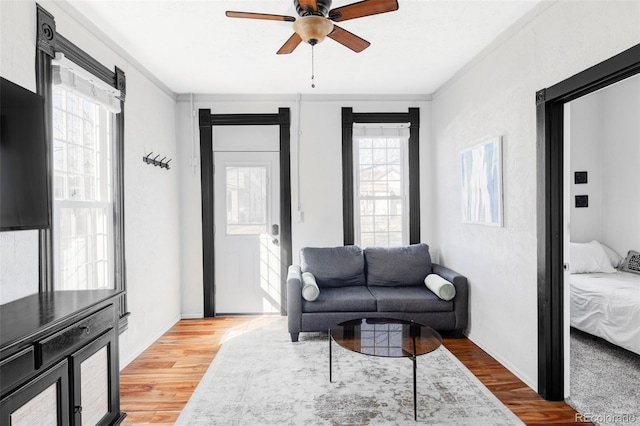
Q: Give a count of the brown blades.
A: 5